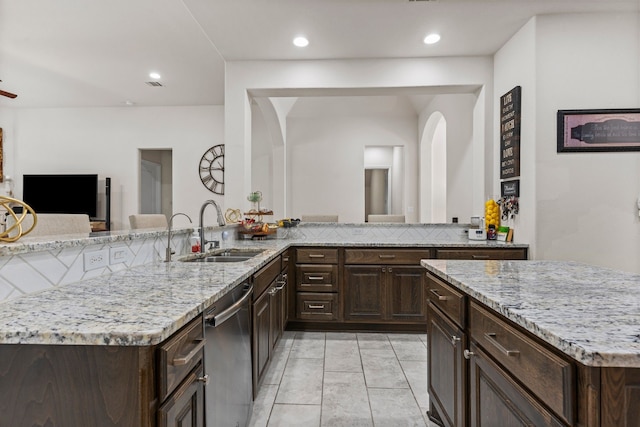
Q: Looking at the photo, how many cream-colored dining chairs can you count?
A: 4